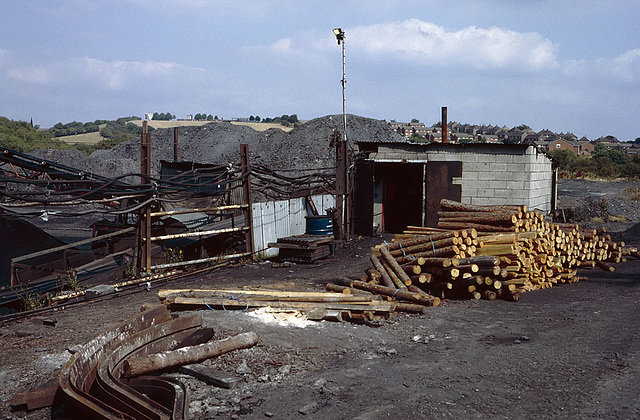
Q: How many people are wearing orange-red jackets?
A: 0